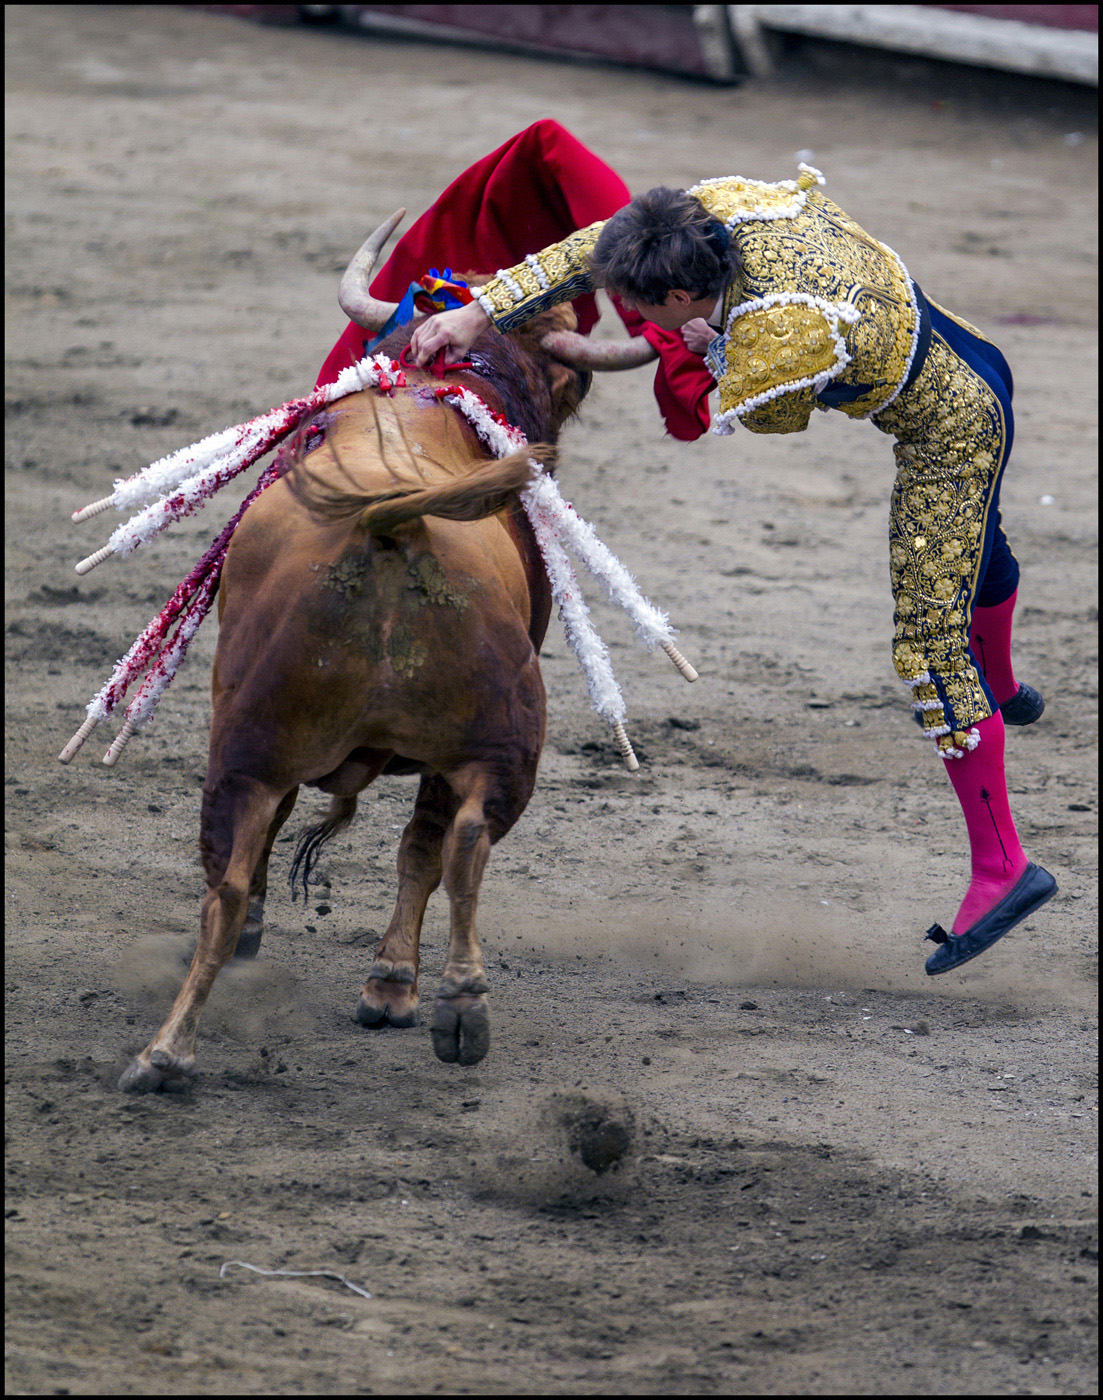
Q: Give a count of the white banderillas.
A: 6